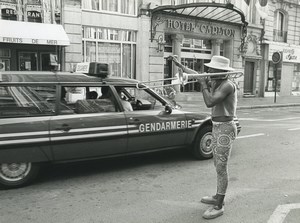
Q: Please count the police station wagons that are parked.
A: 1